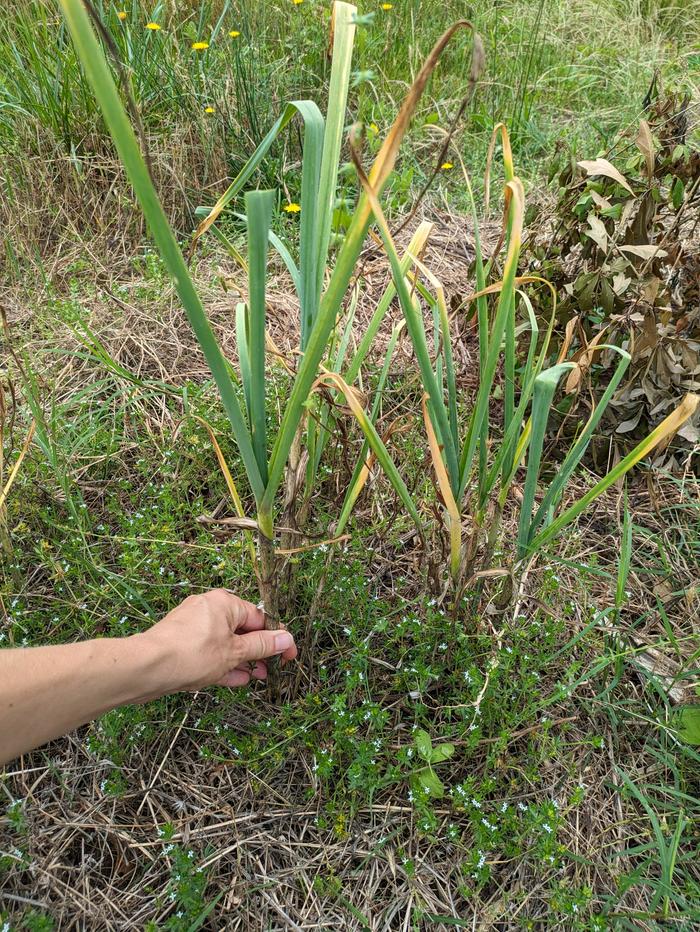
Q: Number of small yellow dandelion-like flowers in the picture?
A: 10